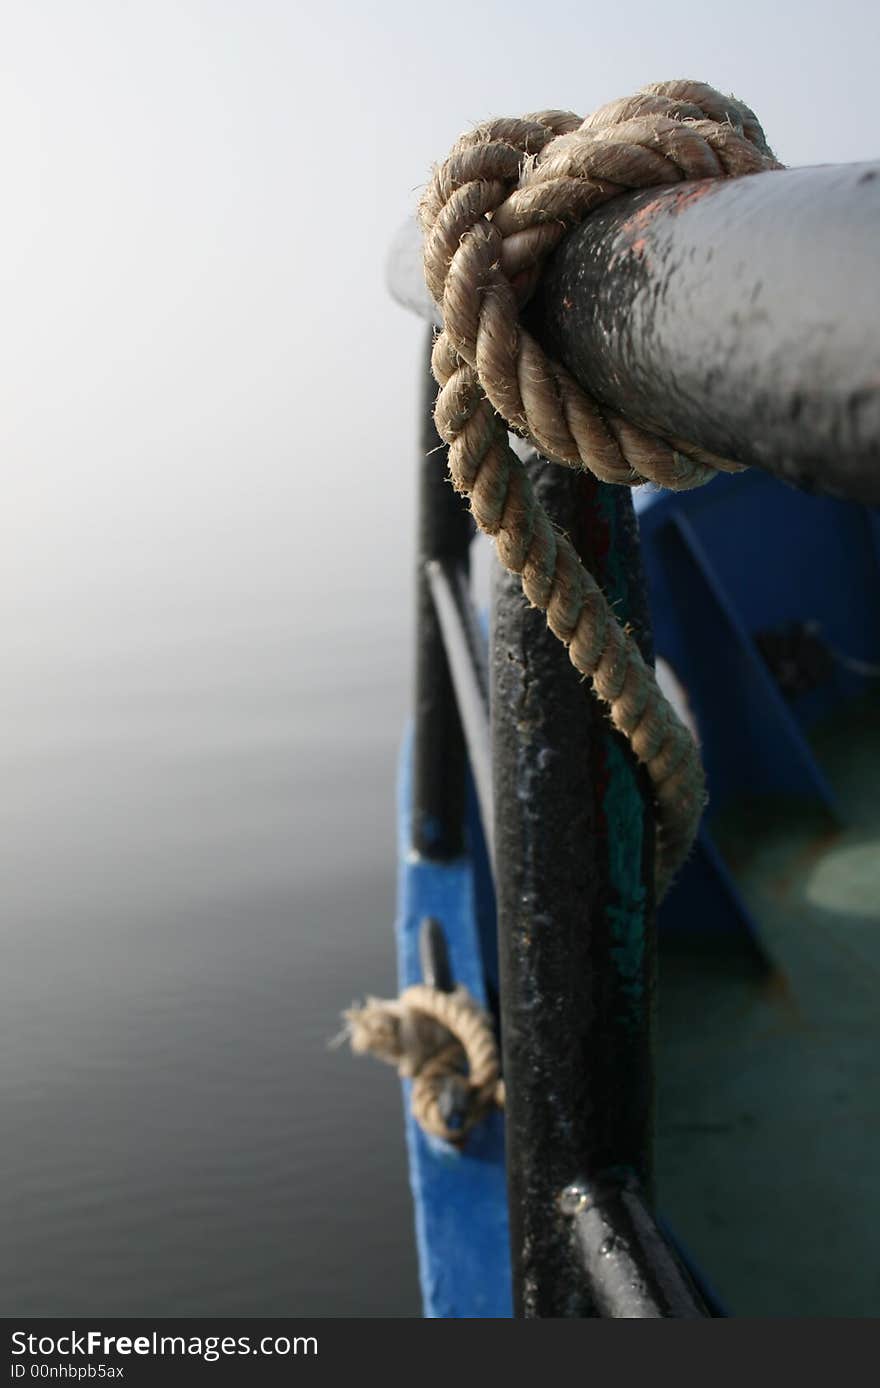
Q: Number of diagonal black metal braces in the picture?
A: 2